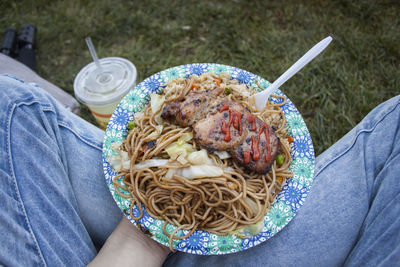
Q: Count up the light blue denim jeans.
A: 1